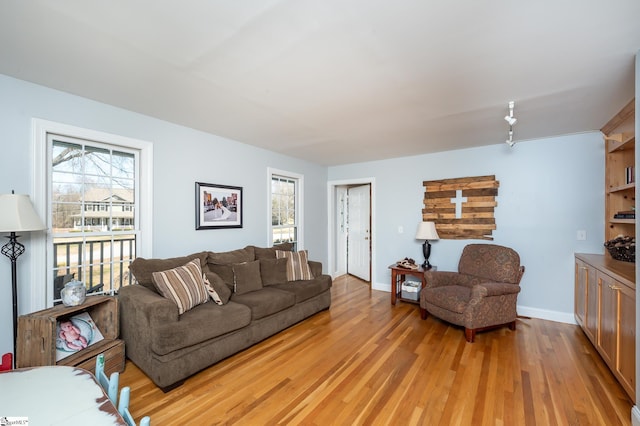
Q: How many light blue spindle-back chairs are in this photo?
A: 2